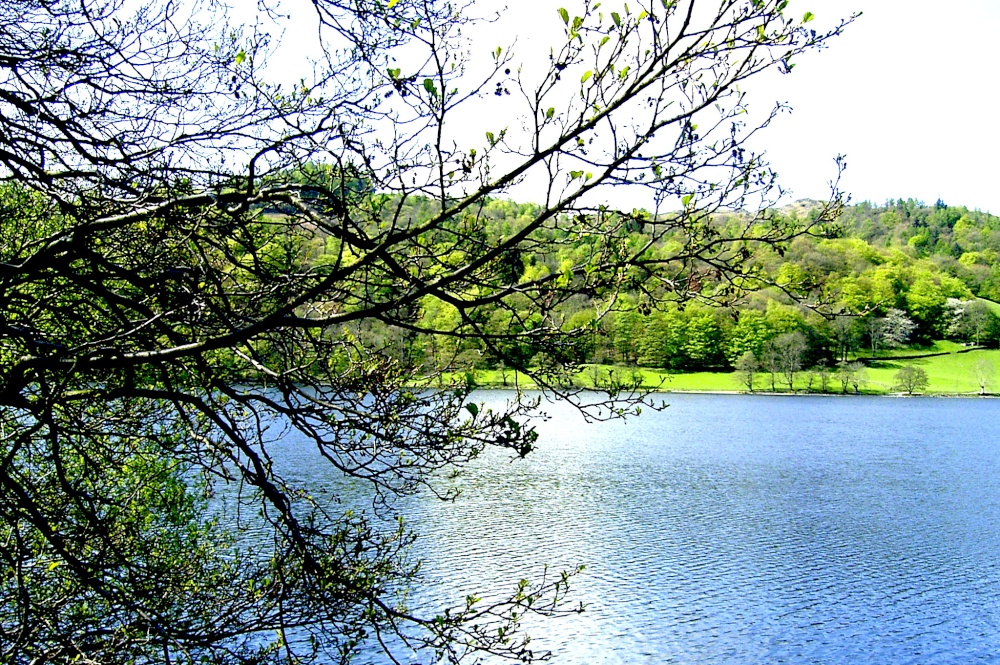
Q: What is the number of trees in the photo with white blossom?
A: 2